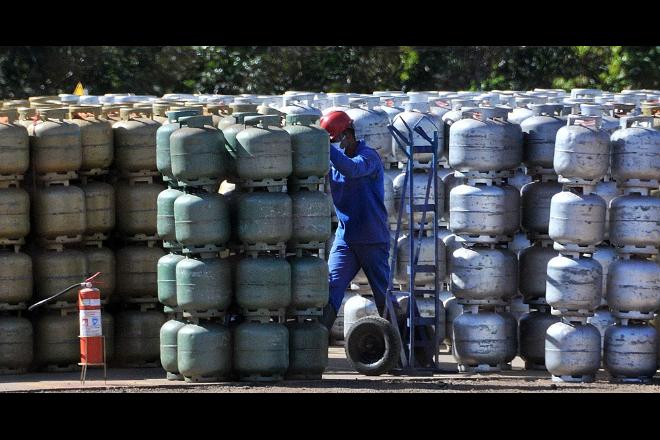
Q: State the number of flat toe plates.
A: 1